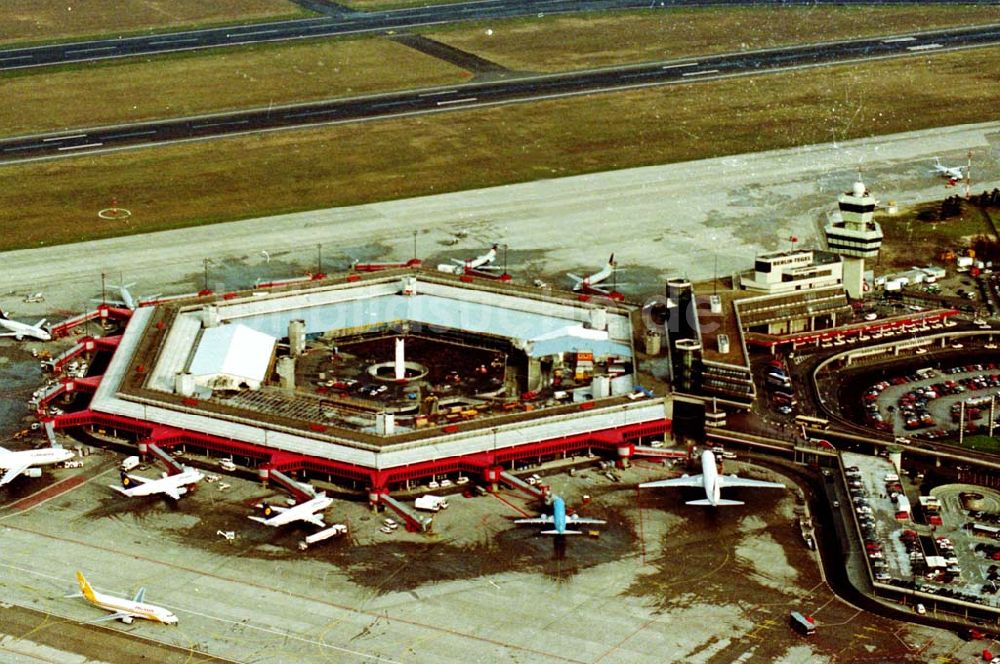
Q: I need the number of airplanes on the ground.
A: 11